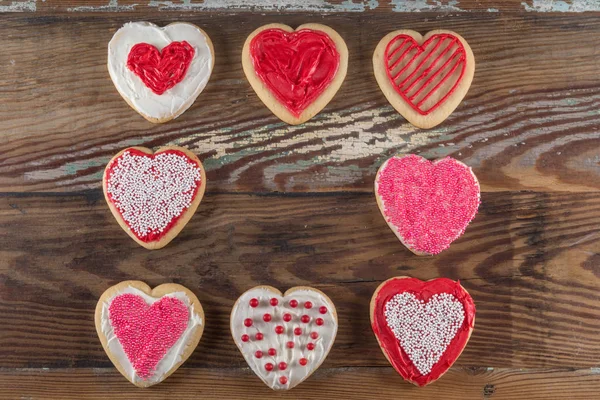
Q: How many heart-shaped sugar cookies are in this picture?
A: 8